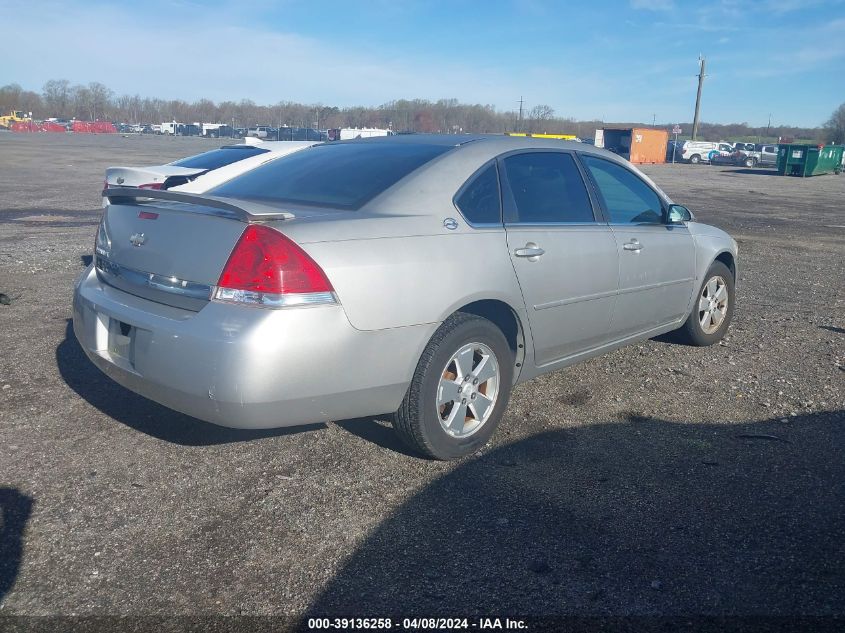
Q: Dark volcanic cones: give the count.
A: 0